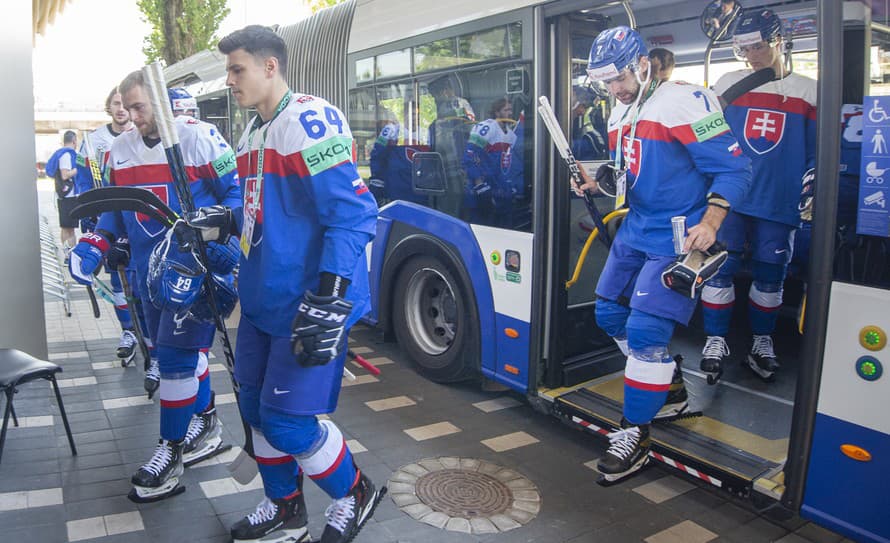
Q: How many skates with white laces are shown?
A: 9